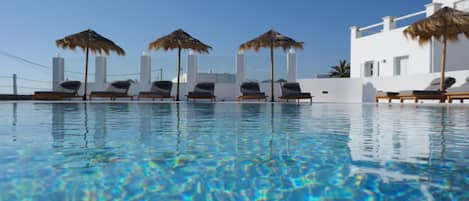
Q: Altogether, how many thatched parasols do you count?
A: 4